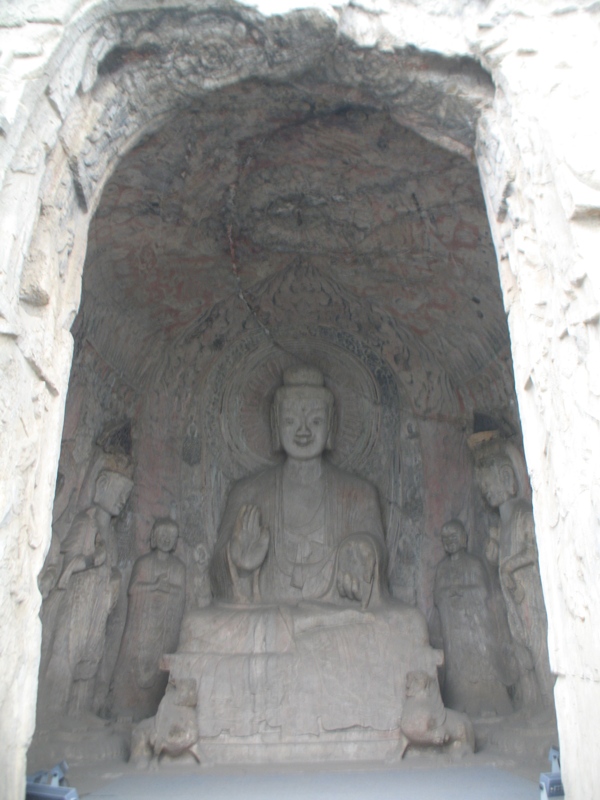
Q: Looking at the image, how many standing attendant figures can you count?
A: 4